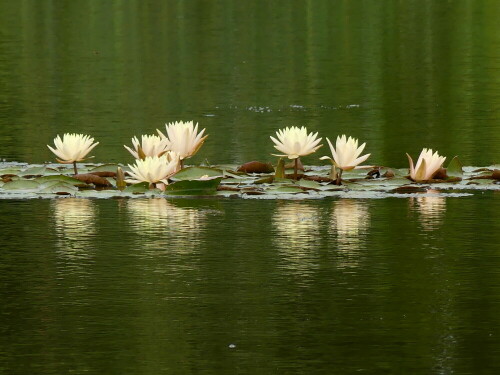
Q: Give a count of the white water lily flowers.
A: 7